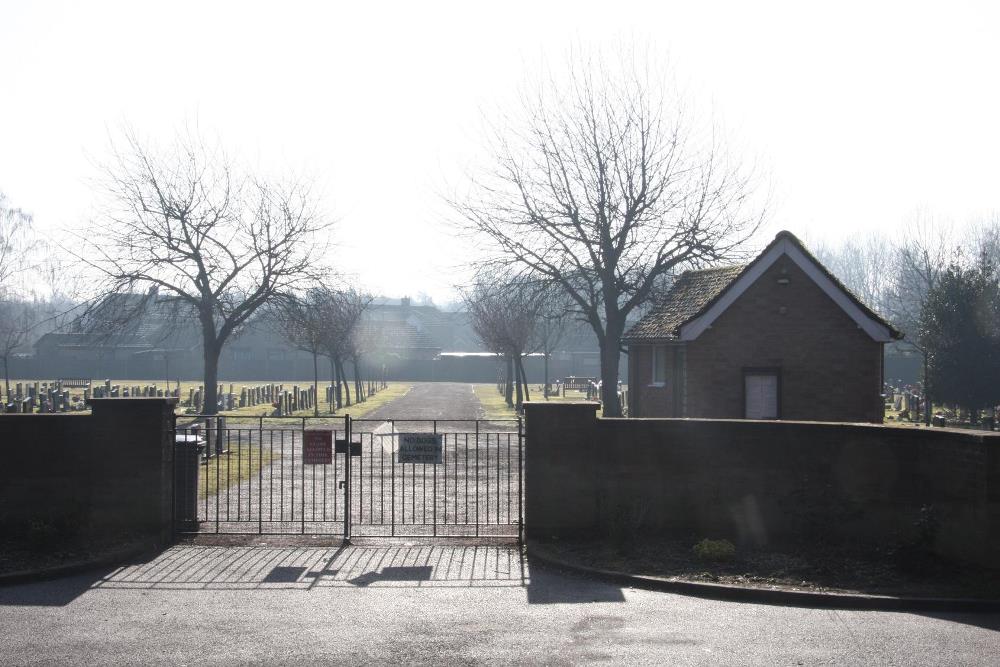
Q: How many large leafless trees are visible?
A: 2